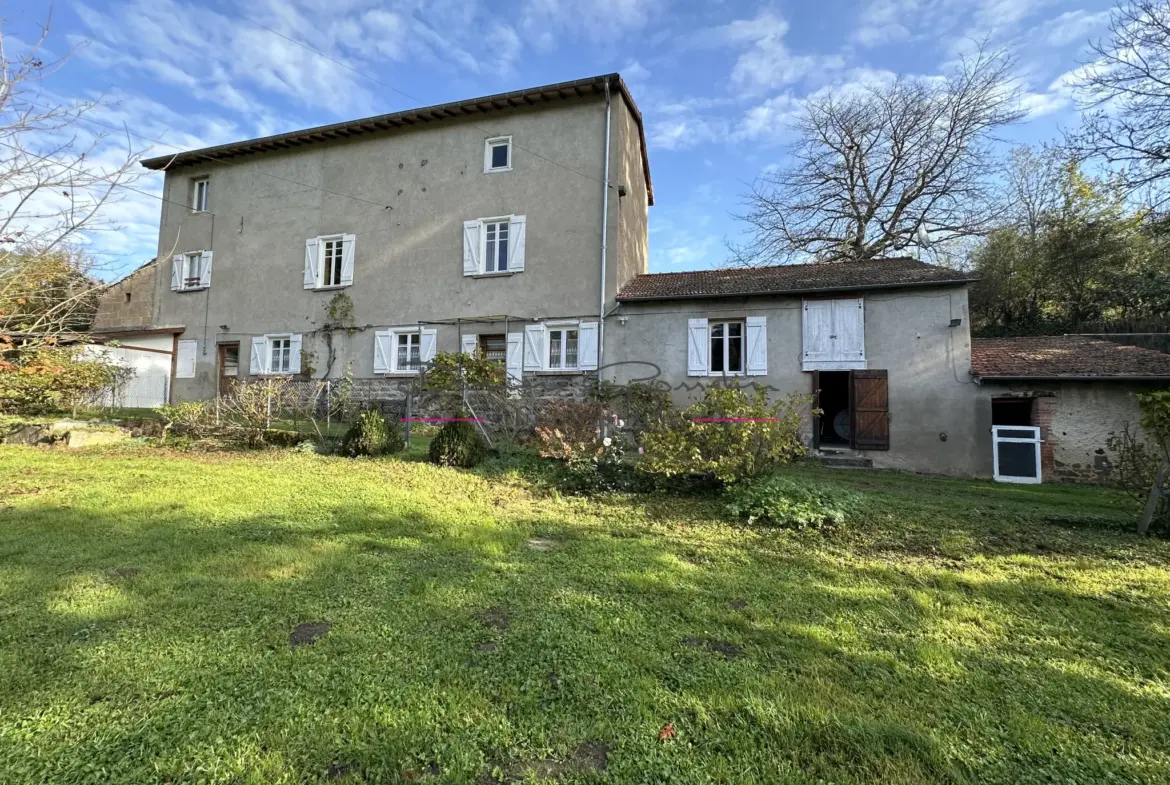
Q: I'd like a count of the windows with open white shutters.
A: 7